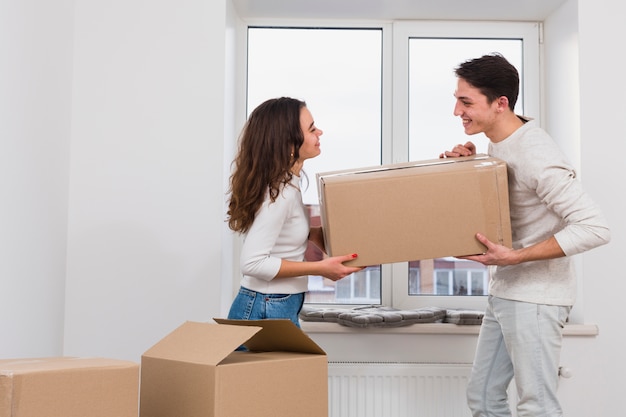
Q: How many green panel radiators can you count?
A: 0